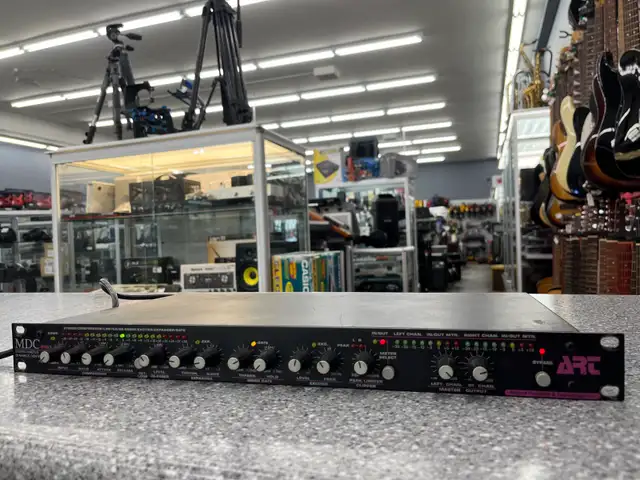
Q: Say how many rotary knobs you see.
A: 14